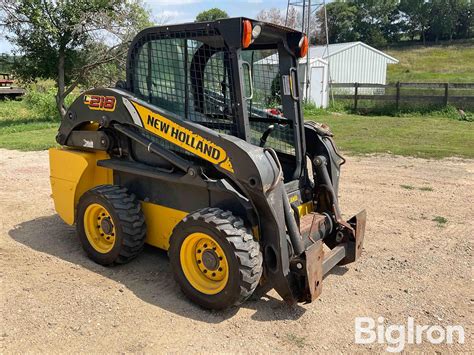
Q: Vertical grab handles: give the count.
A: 2